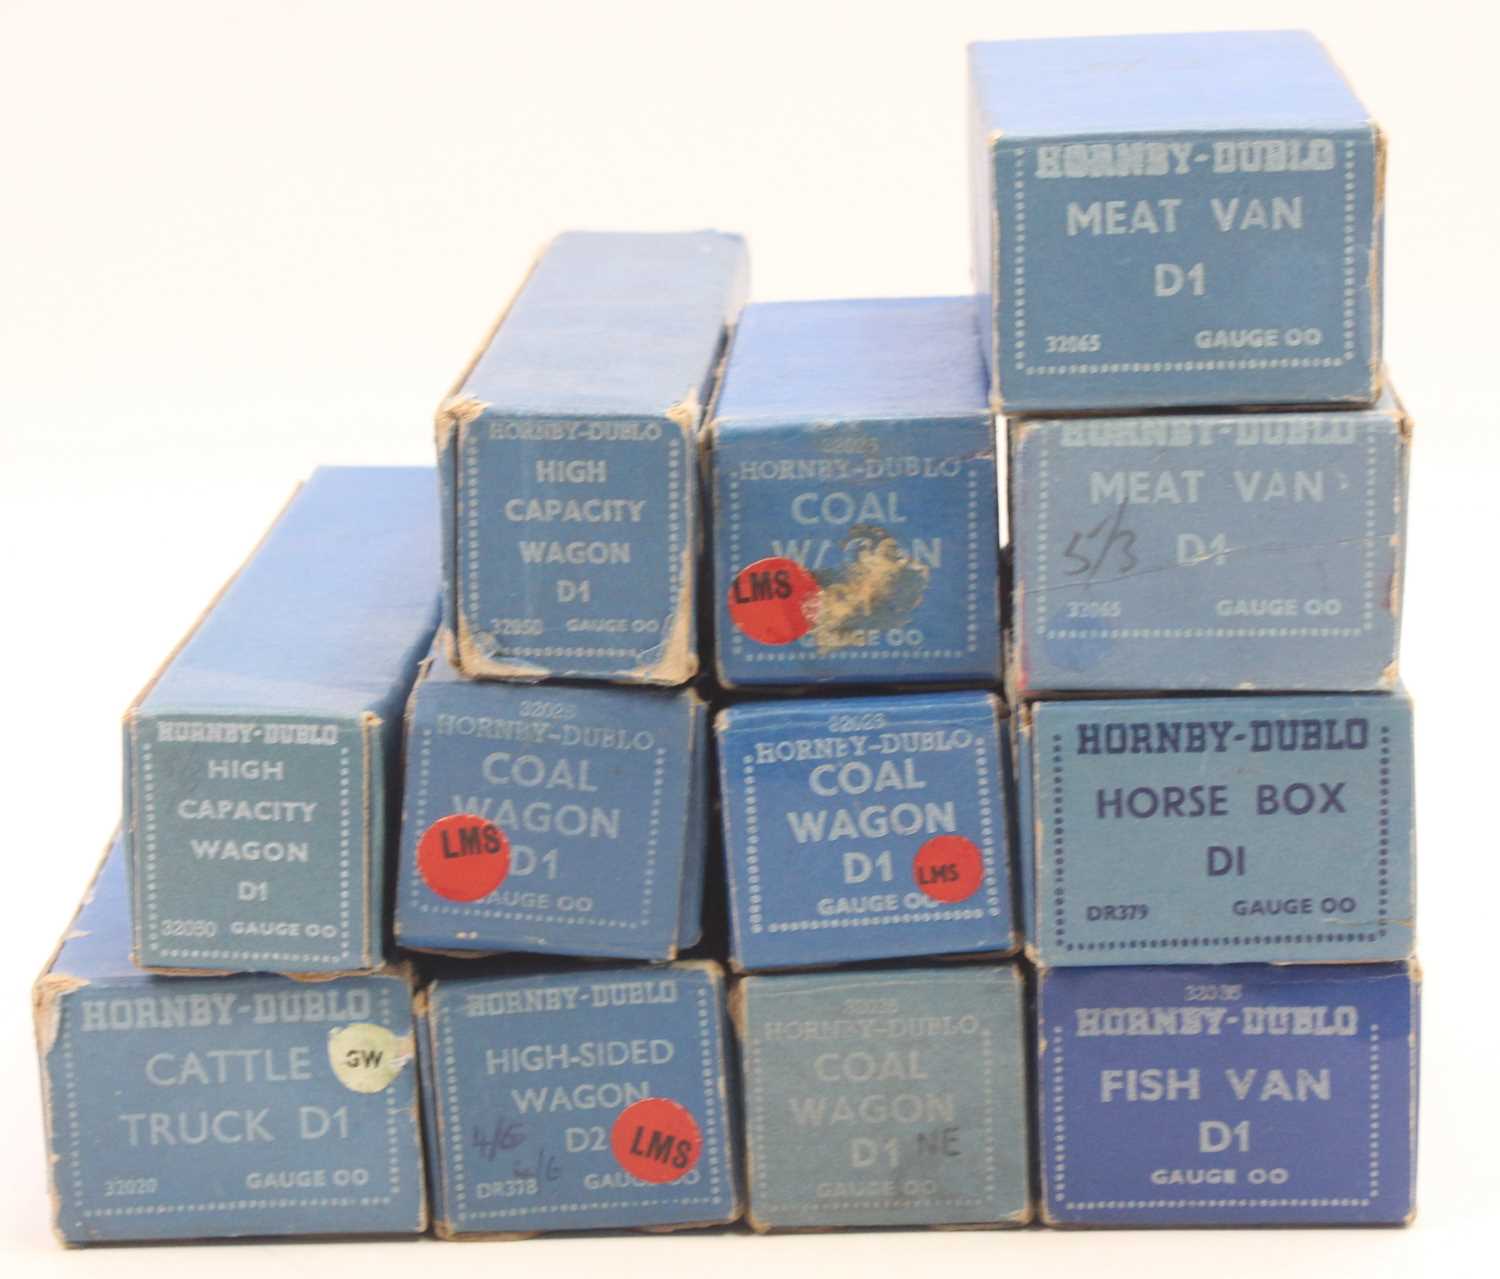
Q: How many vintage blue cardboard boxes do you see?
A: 12